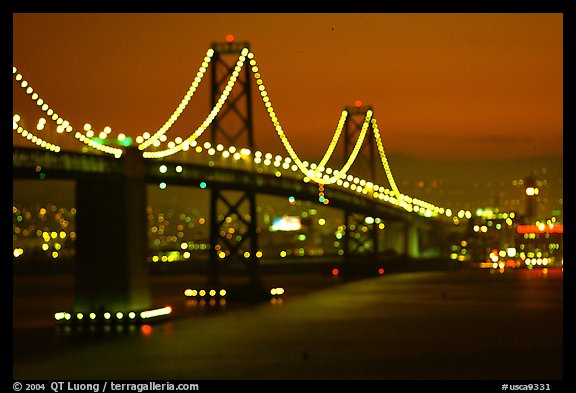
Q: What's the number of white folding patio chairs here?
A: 0